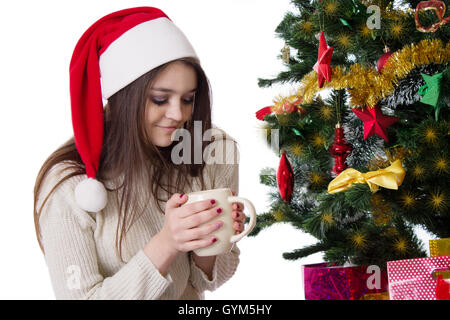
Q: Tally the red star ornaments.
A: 2